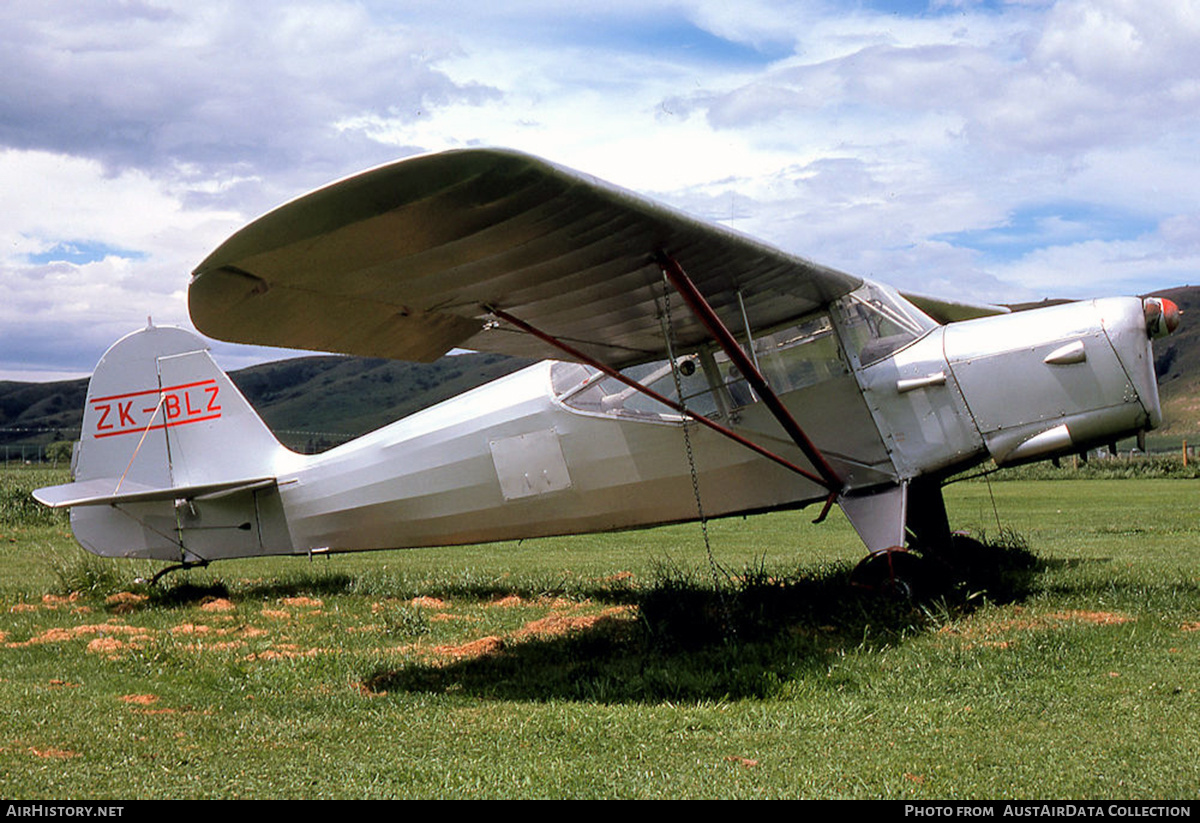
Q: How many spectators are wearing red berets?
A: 0